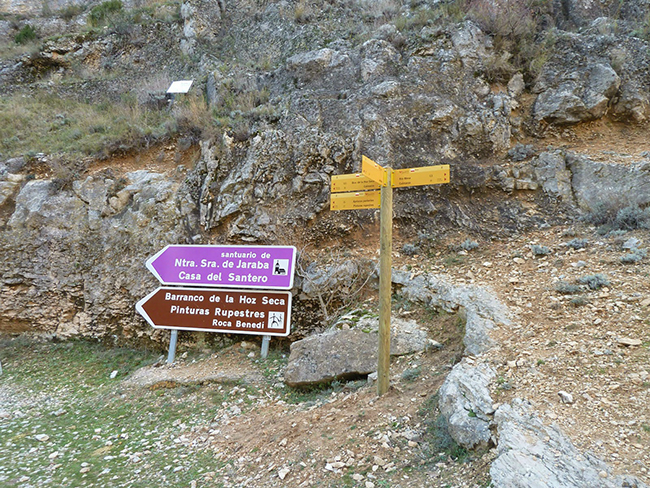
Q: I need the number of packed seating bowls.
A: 0